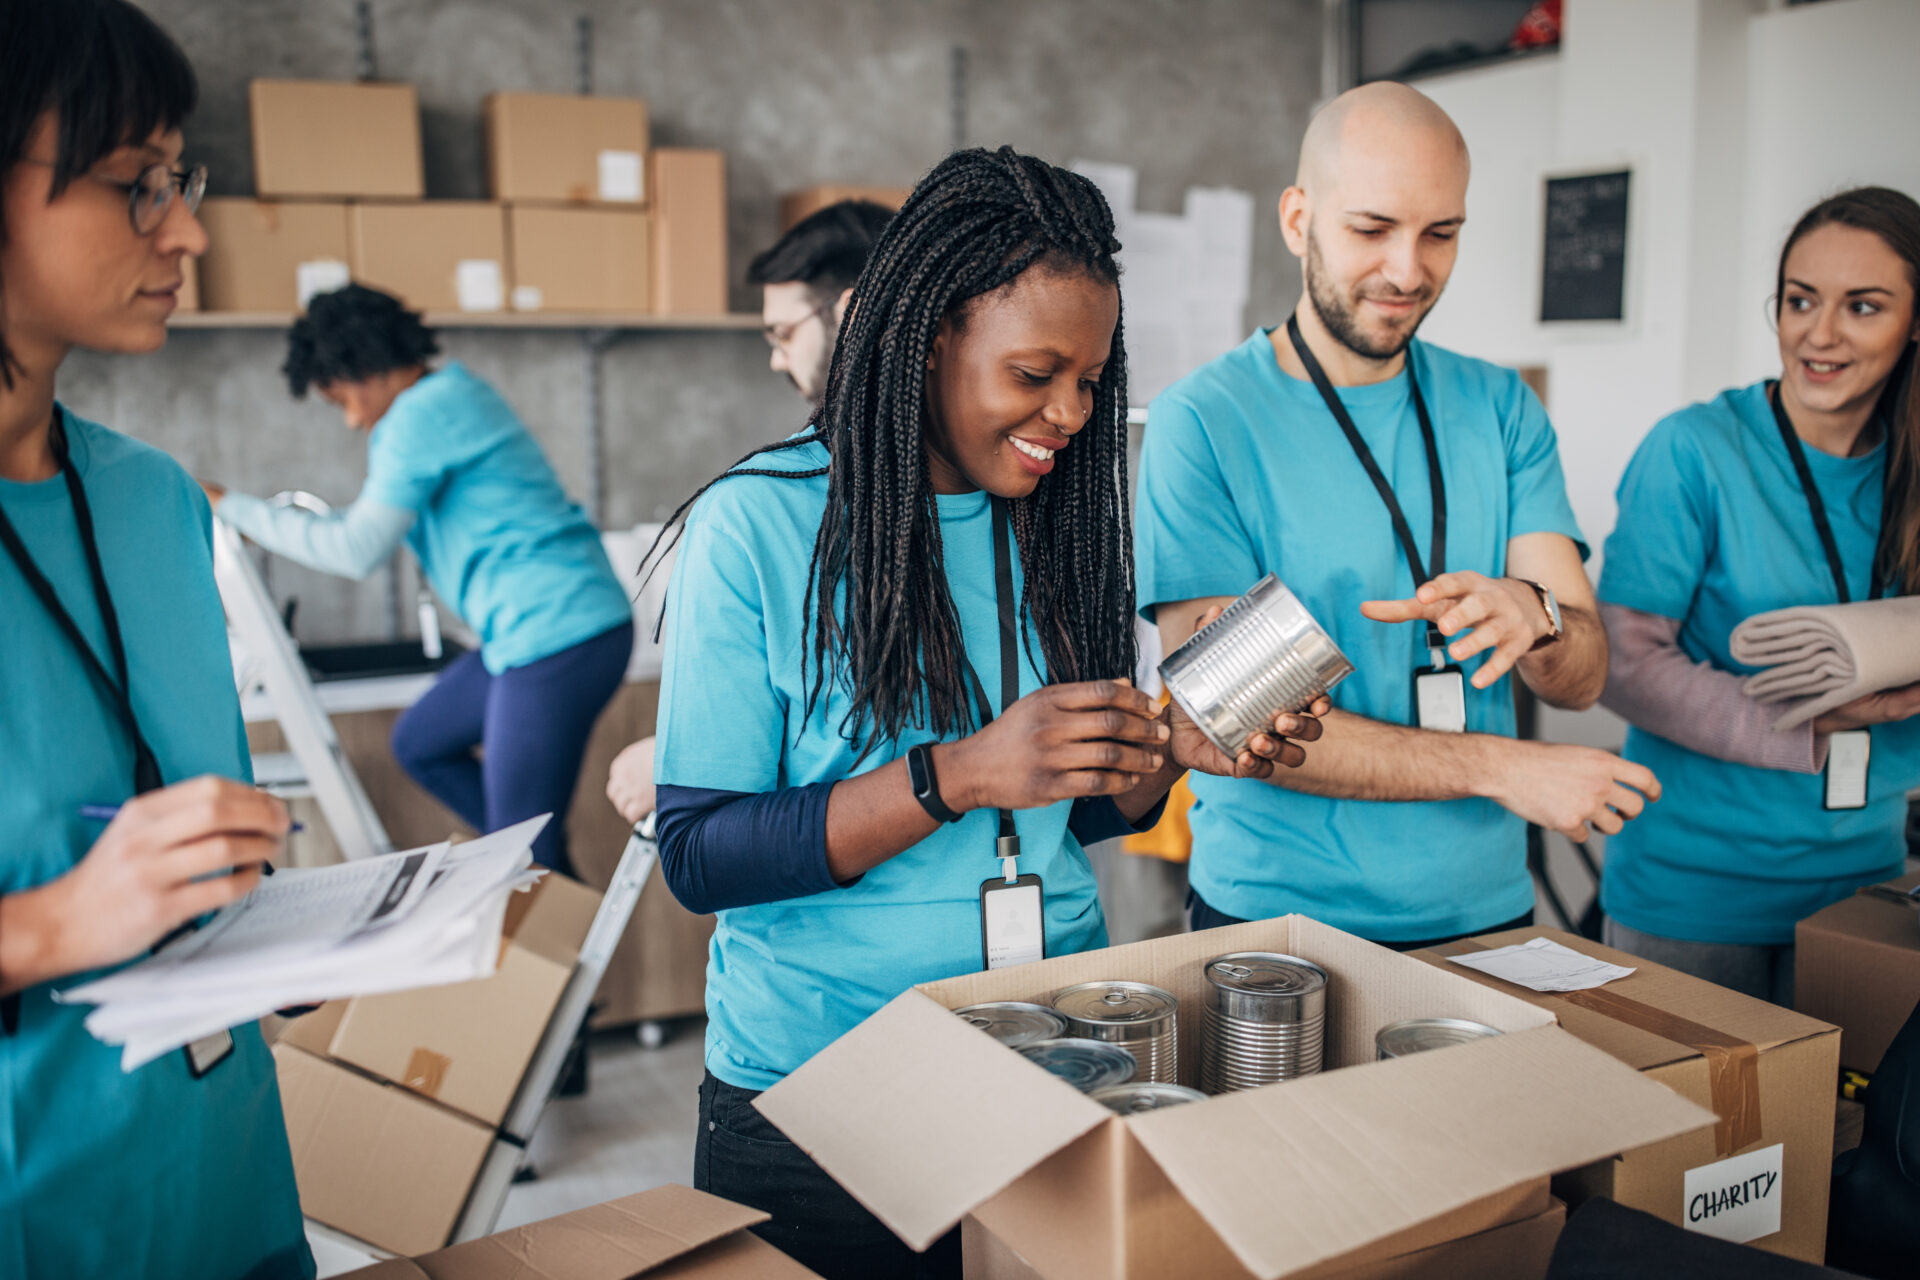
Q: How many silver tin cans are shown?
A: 7